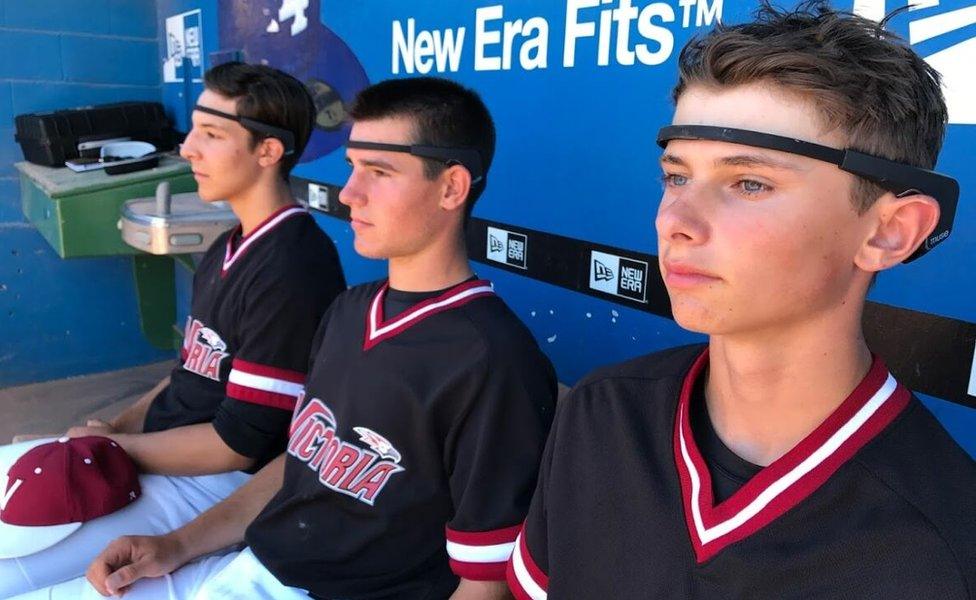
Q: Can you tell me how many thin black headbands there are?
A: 3